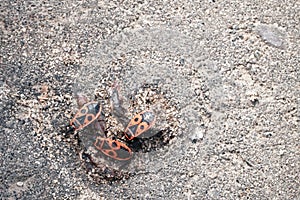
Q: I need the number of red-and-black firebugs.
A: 3